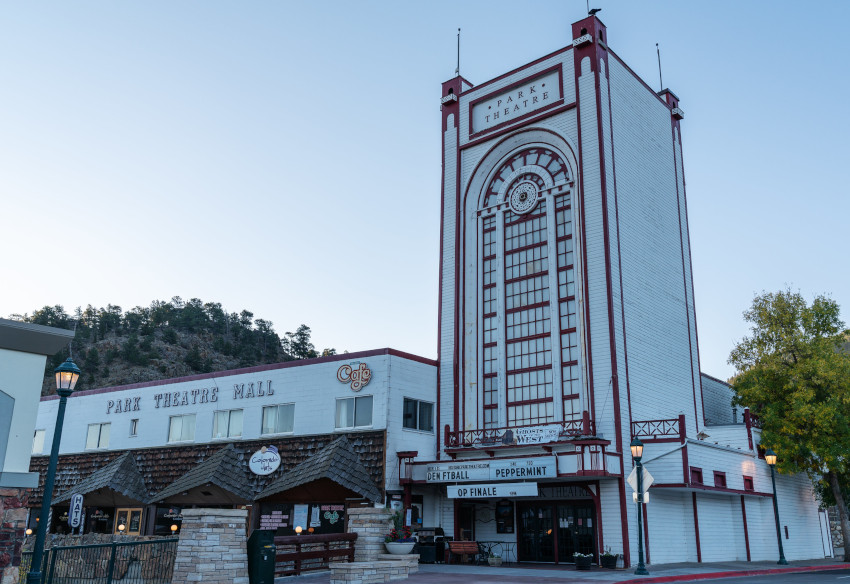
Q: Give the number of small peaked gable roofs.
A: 3